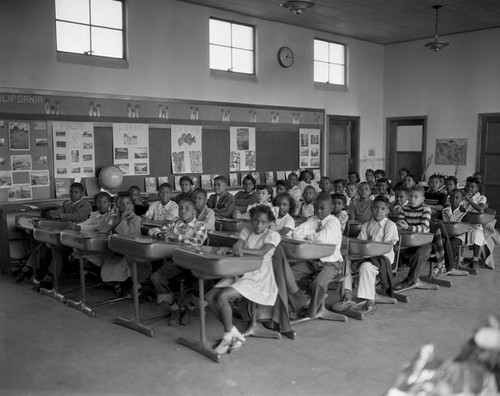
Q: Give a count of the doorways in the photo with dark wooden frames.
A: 3